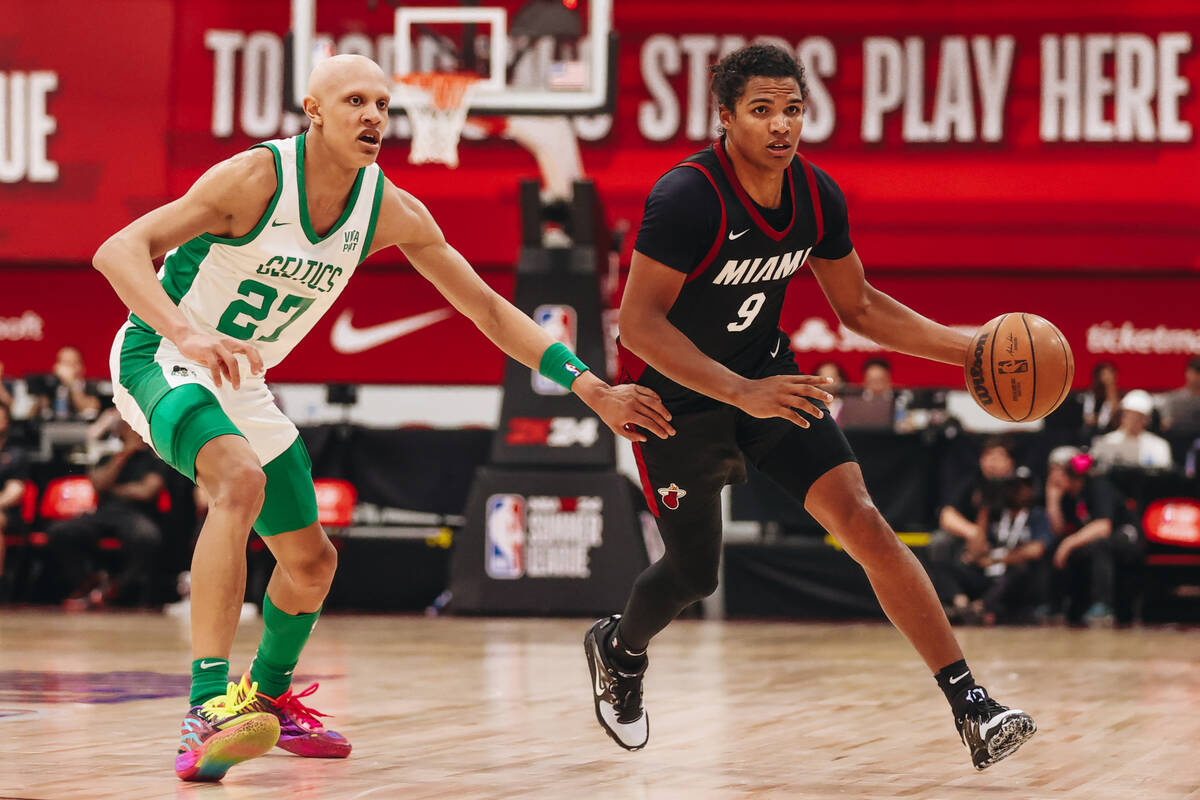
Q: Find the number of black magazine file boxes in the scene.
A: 0